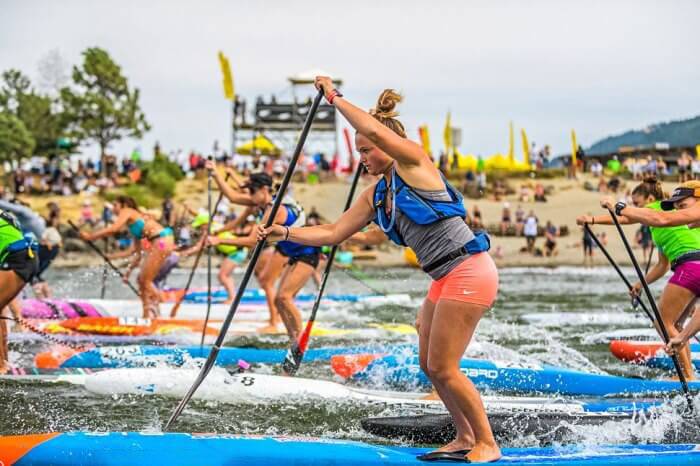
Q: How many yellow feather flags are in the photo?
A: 6